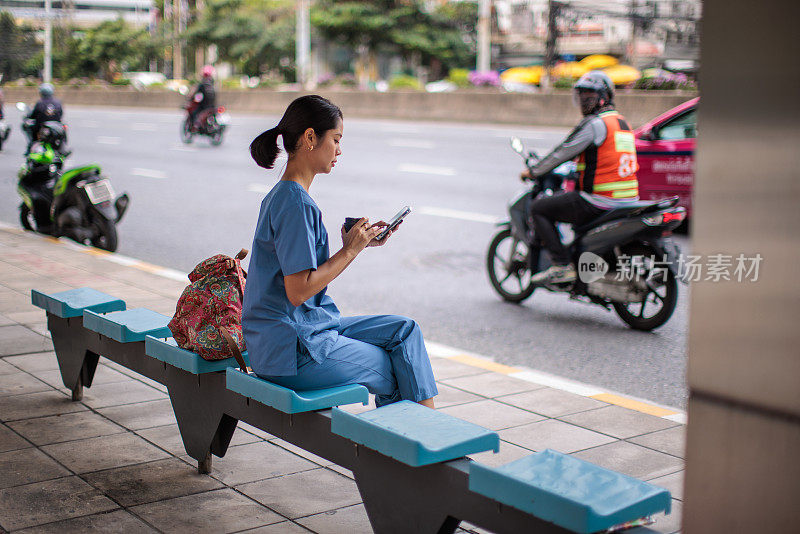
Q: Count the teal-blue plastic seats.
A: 6